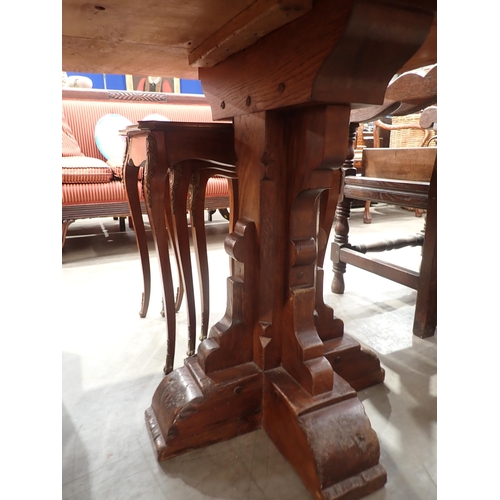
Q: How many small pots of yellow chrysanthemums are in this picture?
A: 0